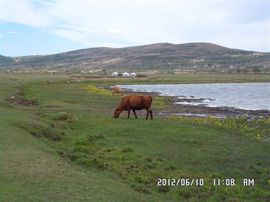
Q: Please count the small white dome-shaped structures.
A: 3